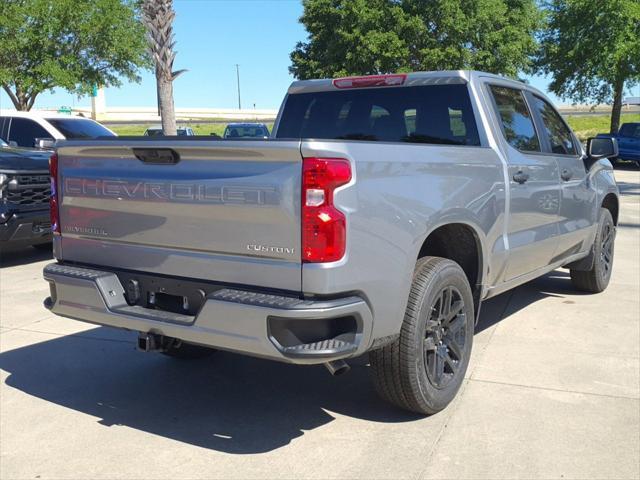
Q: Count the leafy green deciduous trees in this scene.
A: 3